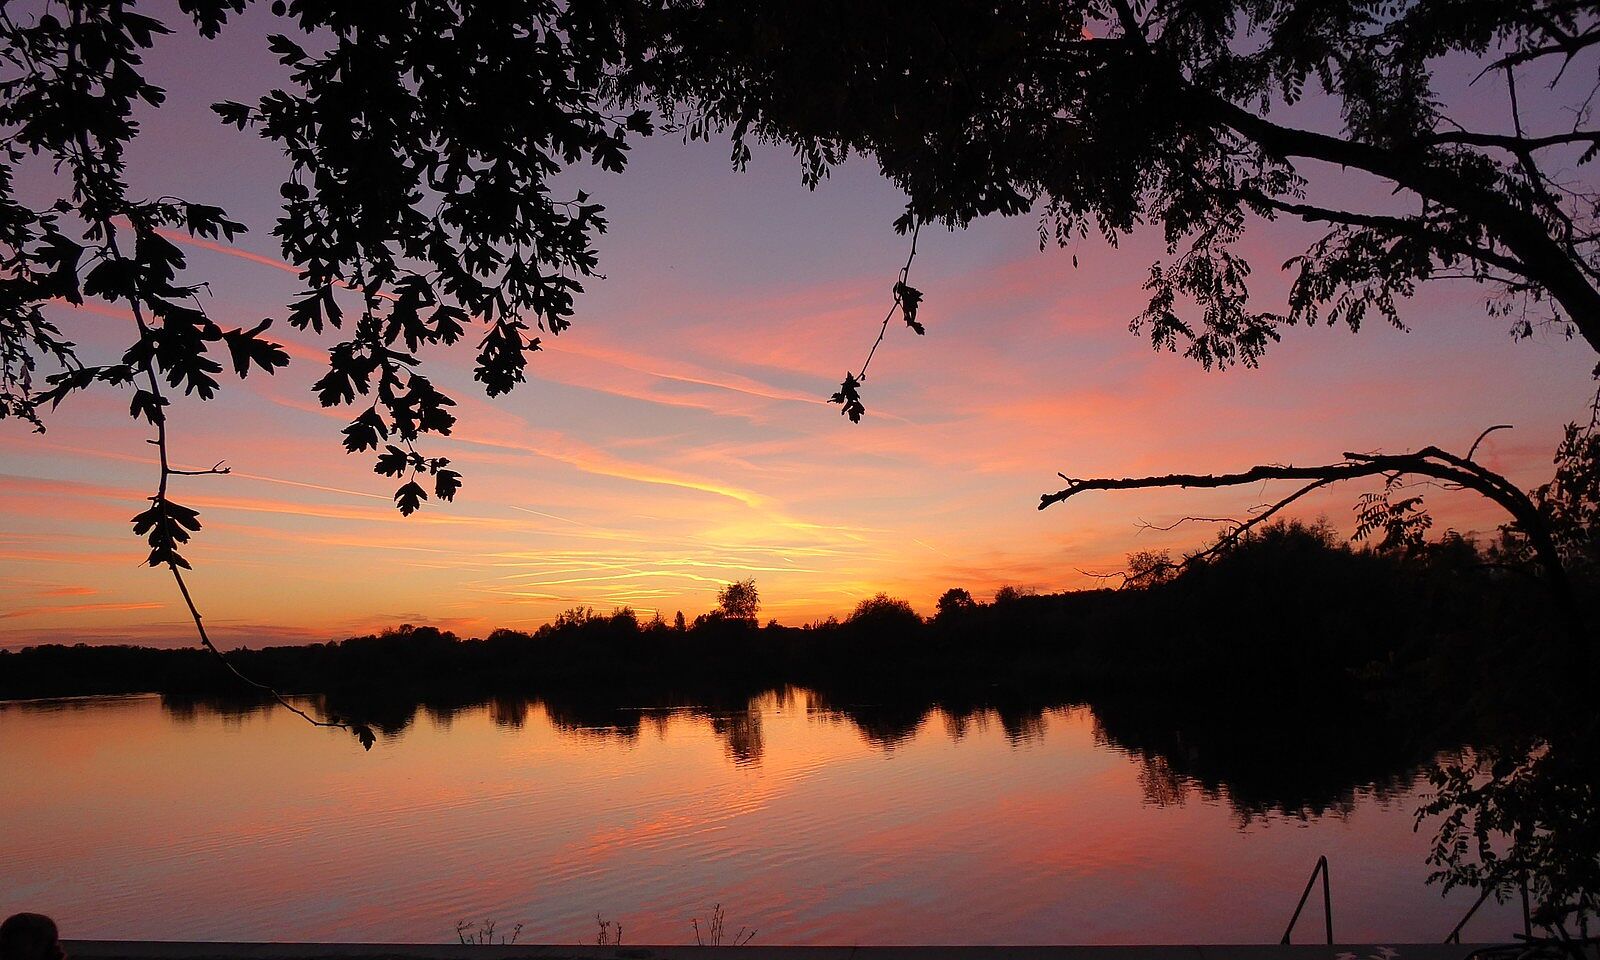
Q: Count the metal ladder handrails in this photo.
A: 2